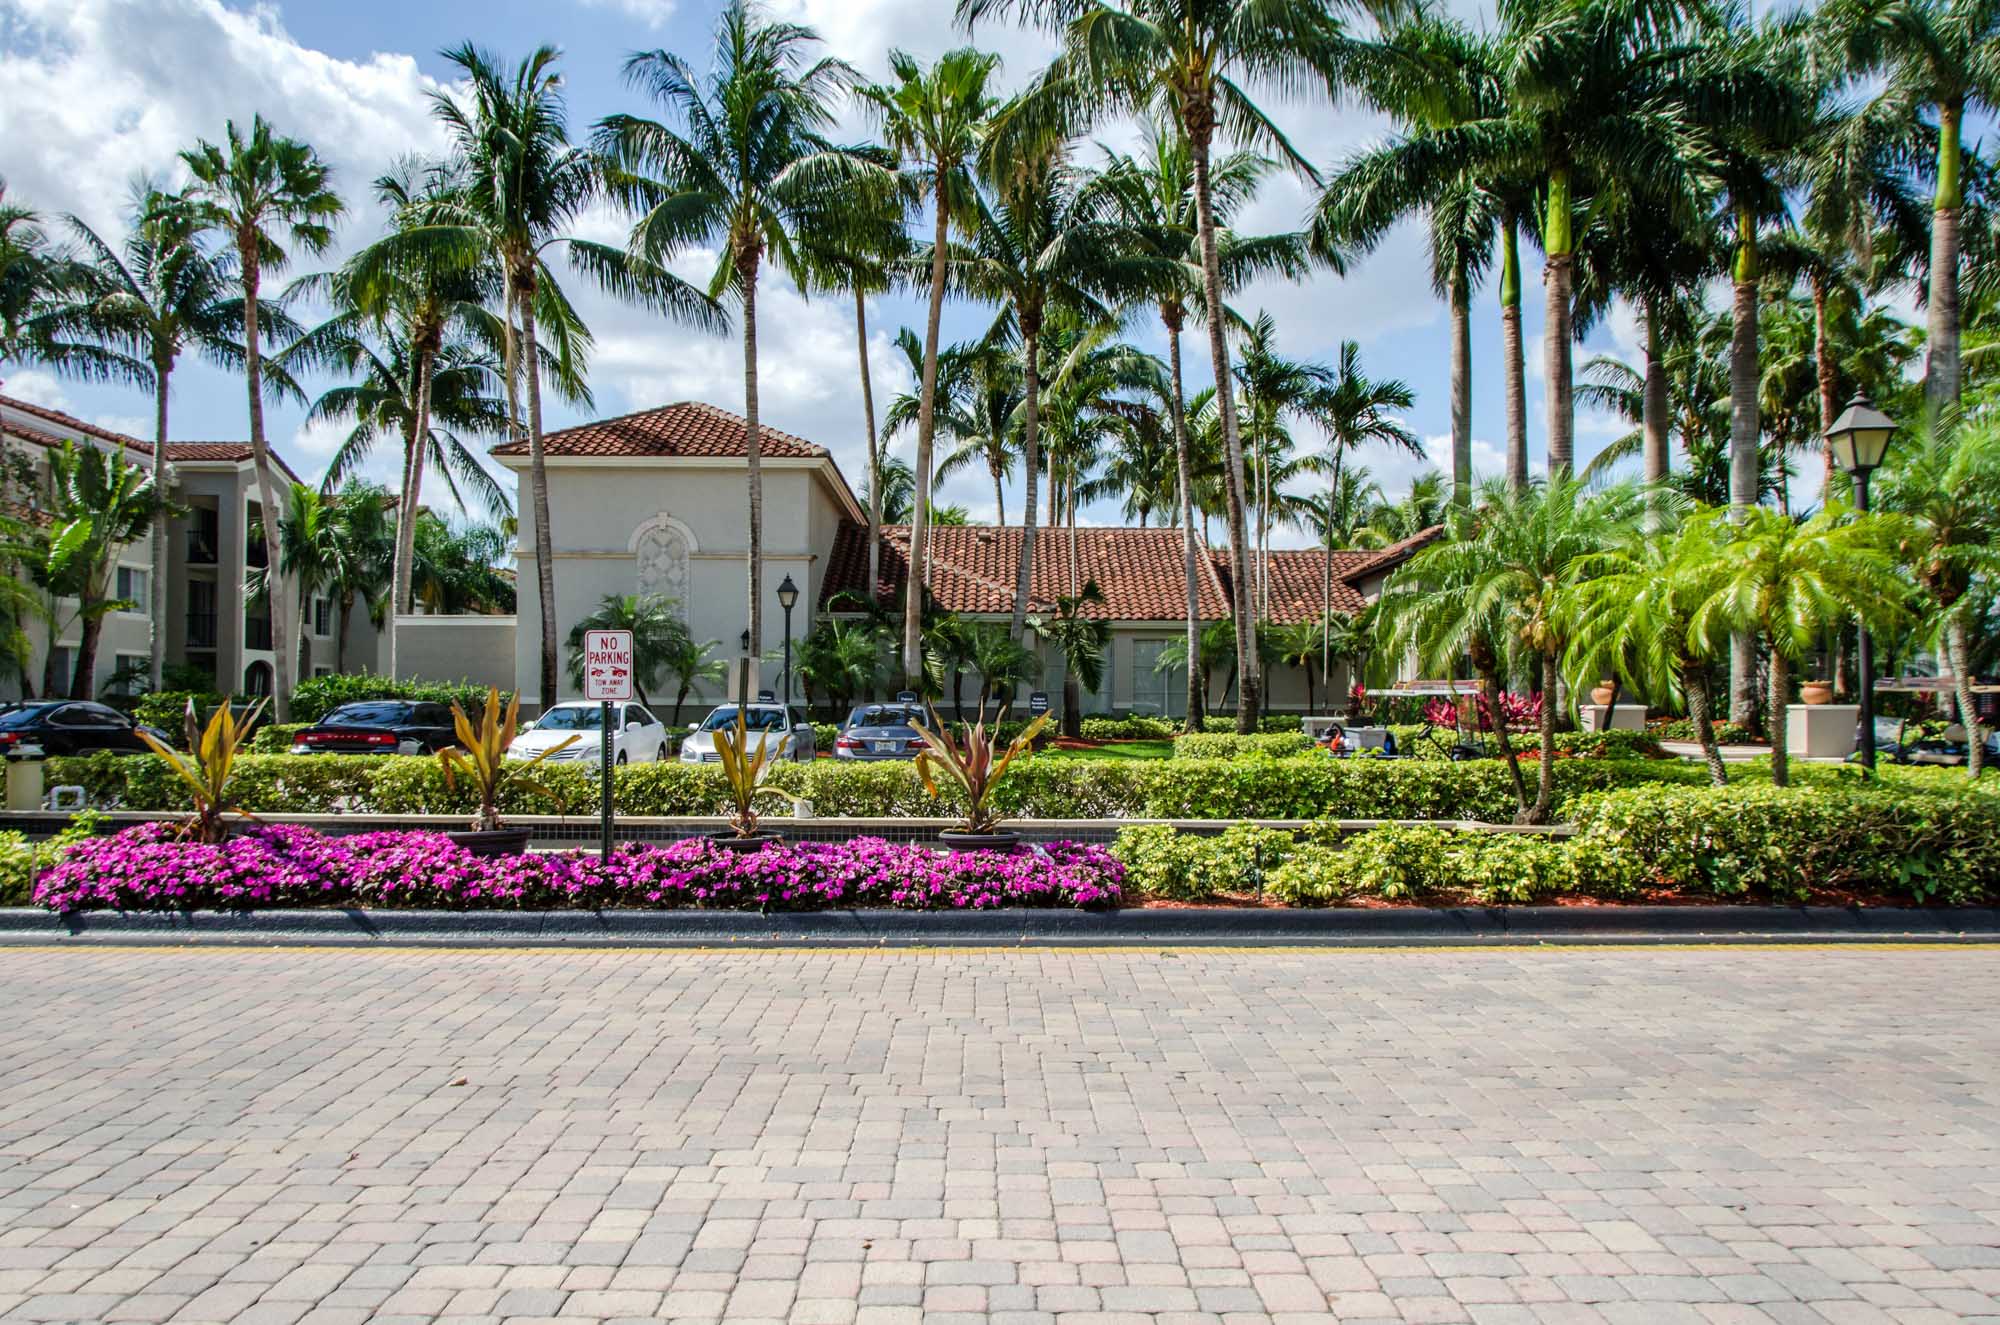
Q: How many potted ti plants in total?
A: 4